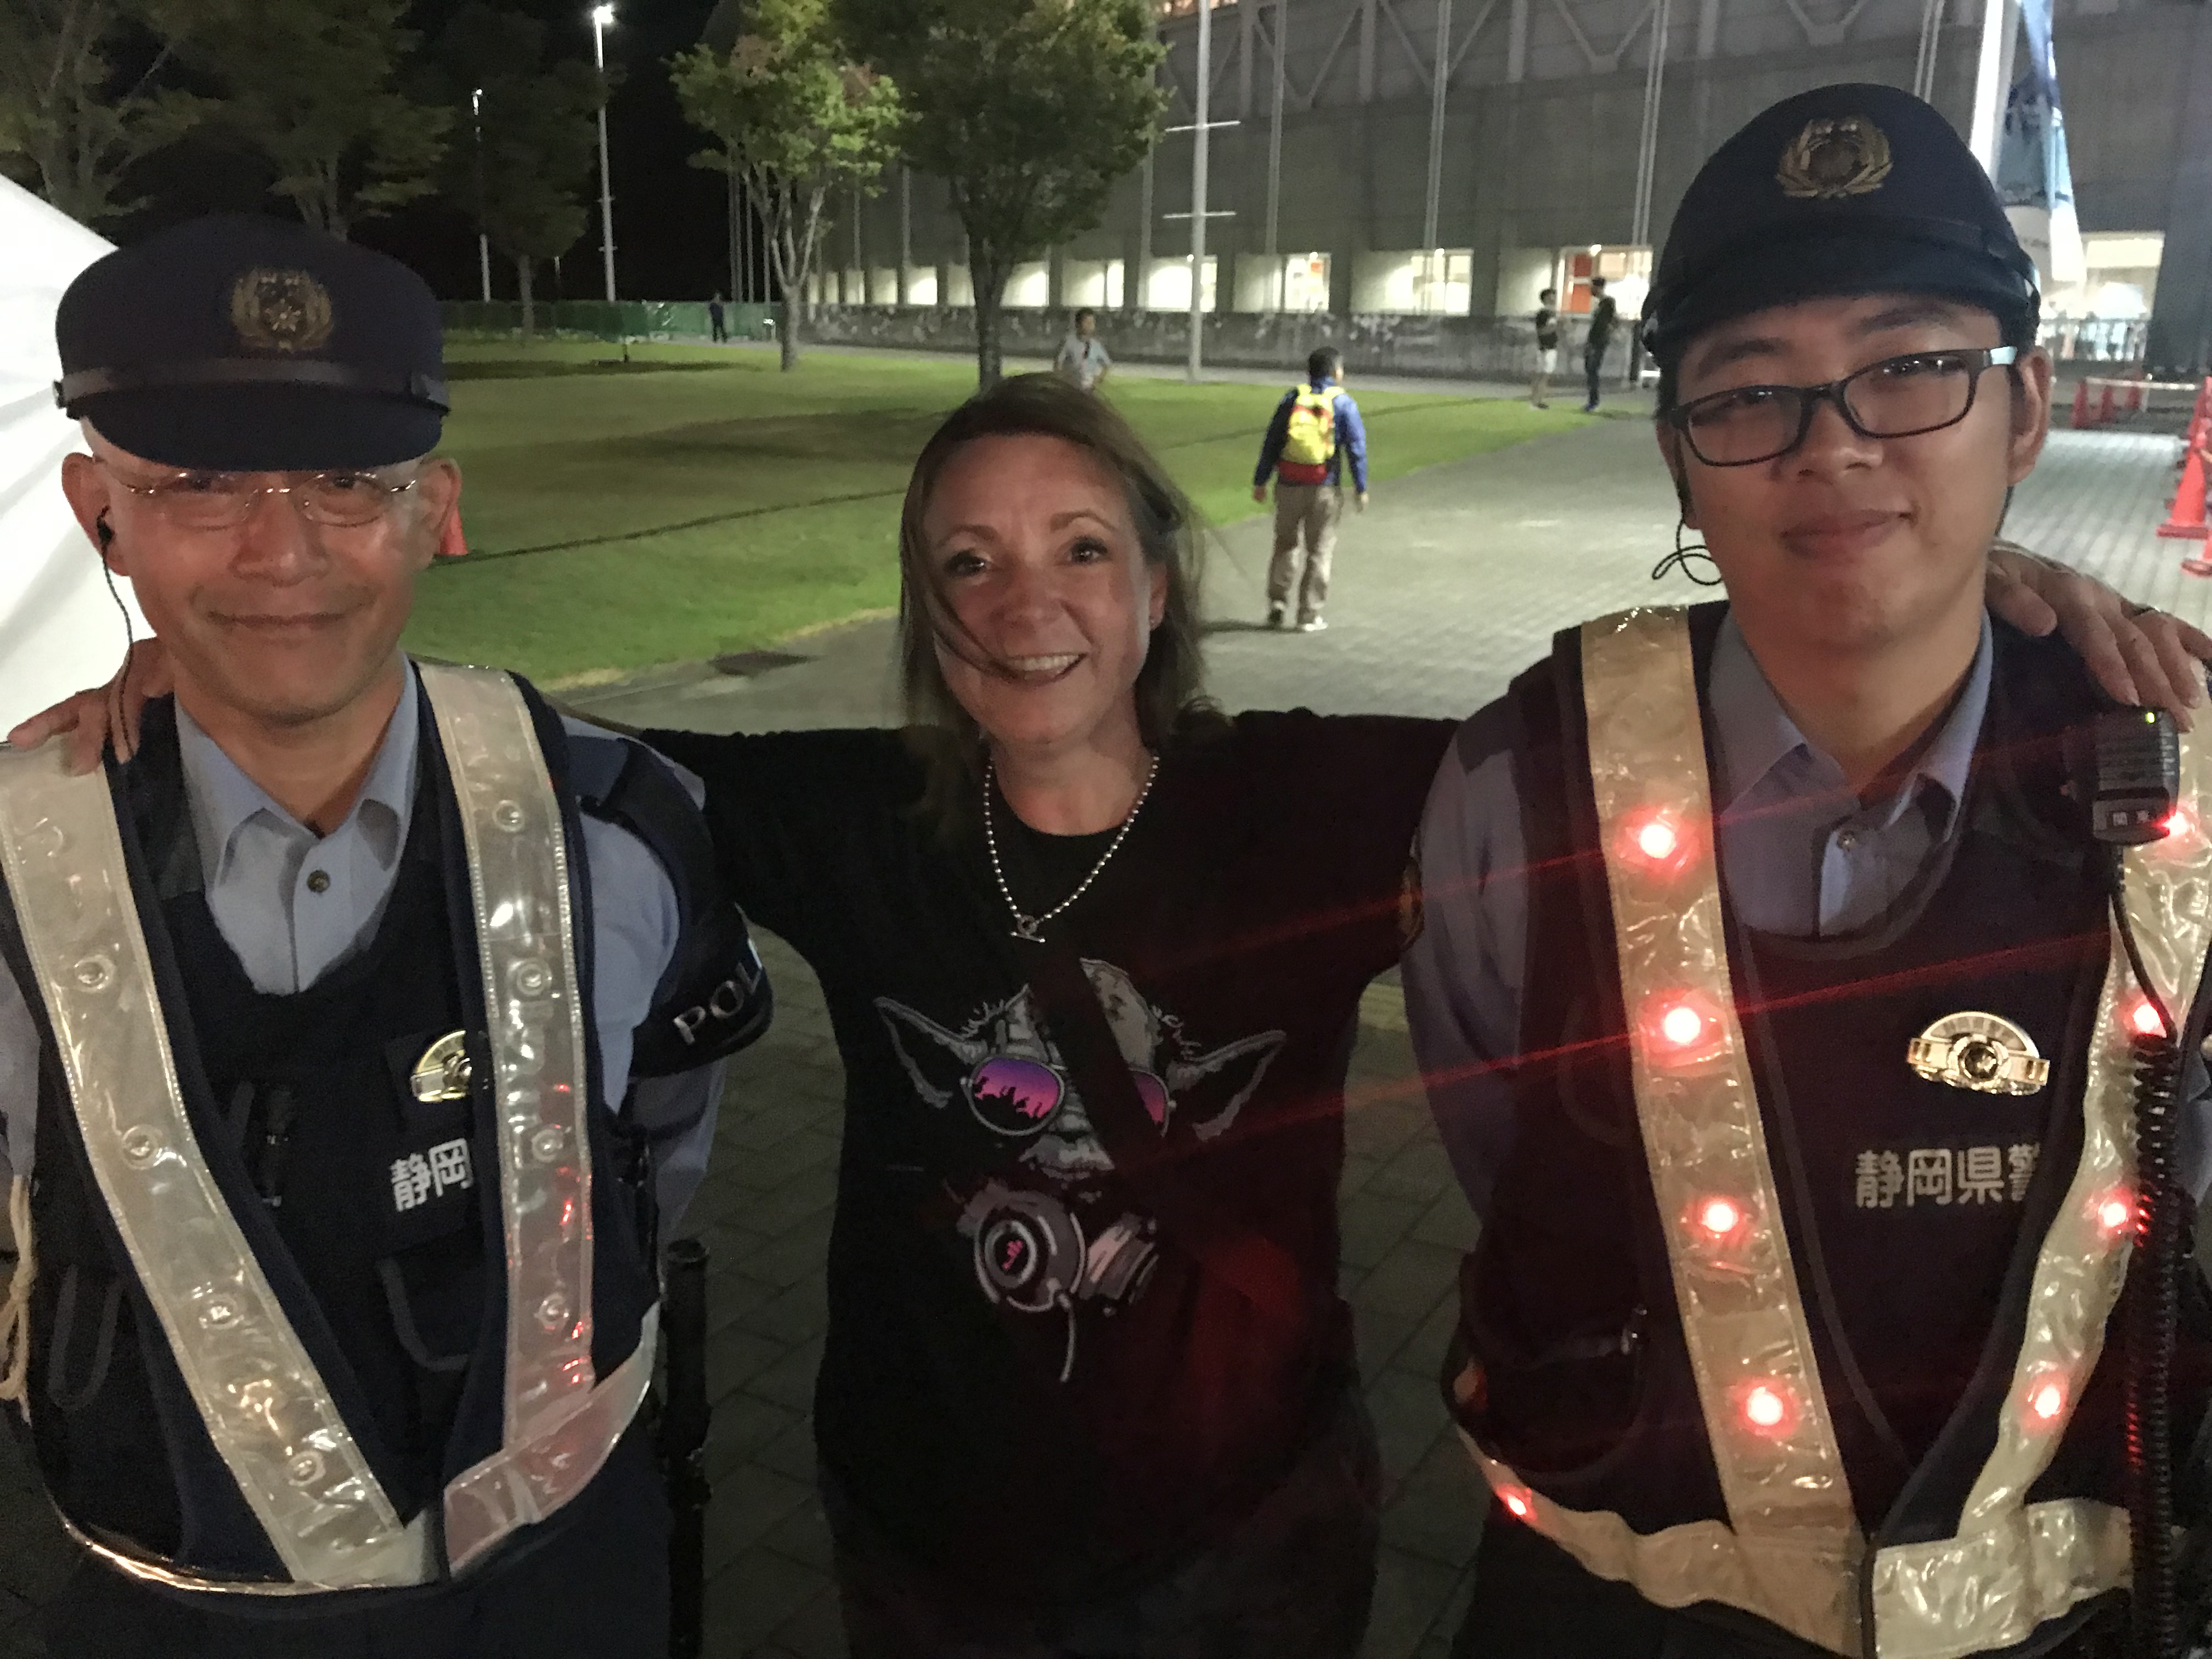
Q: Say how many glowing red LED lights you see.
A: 9